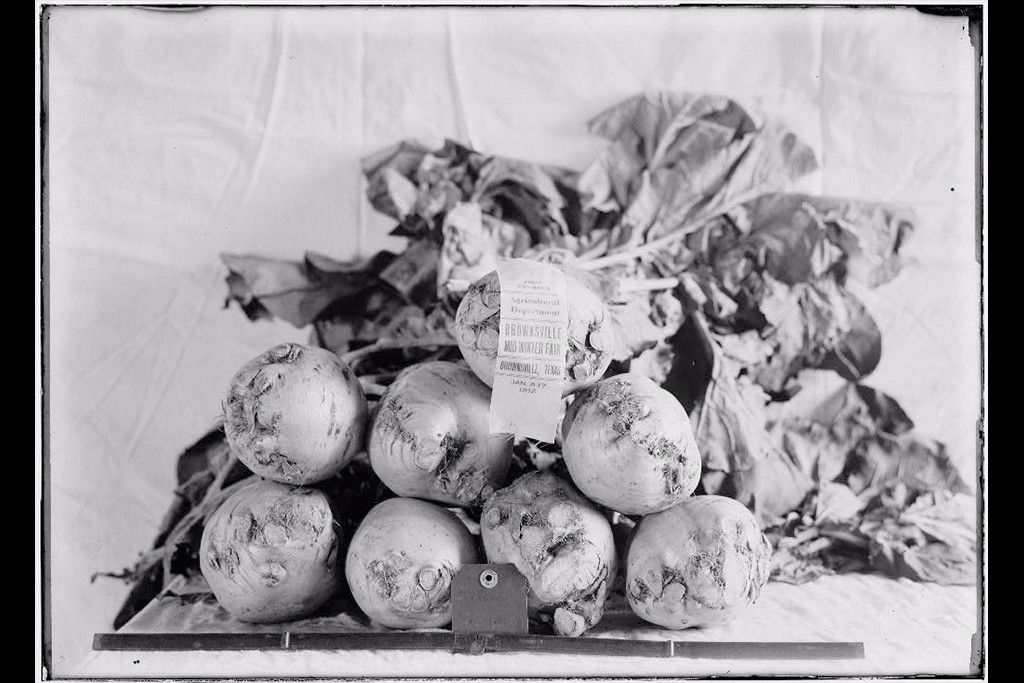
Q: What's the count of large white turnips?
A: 8